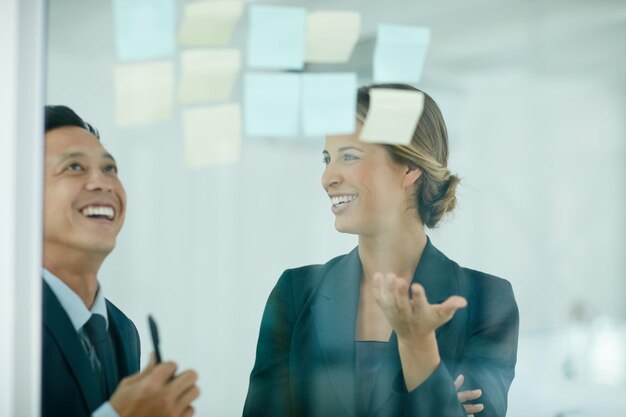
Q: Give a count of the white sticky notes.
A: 6